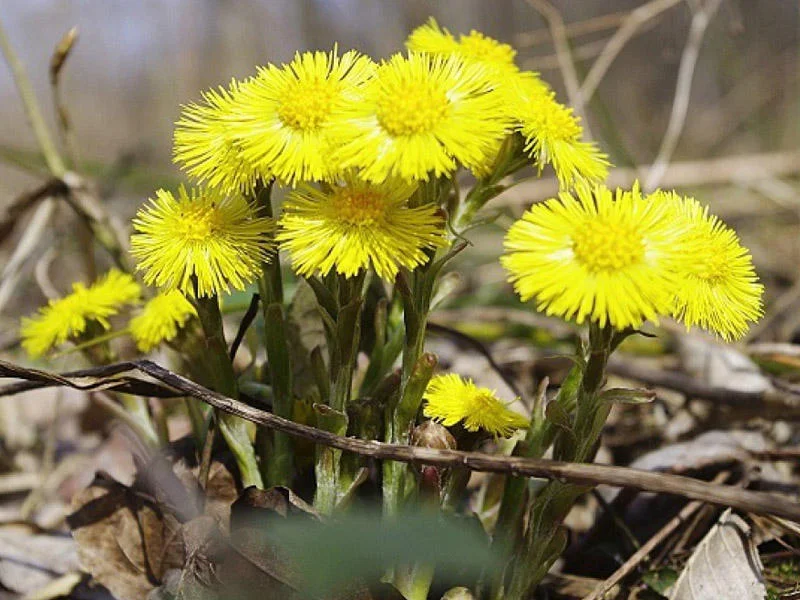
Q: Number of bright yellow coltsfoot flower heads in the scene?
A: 12